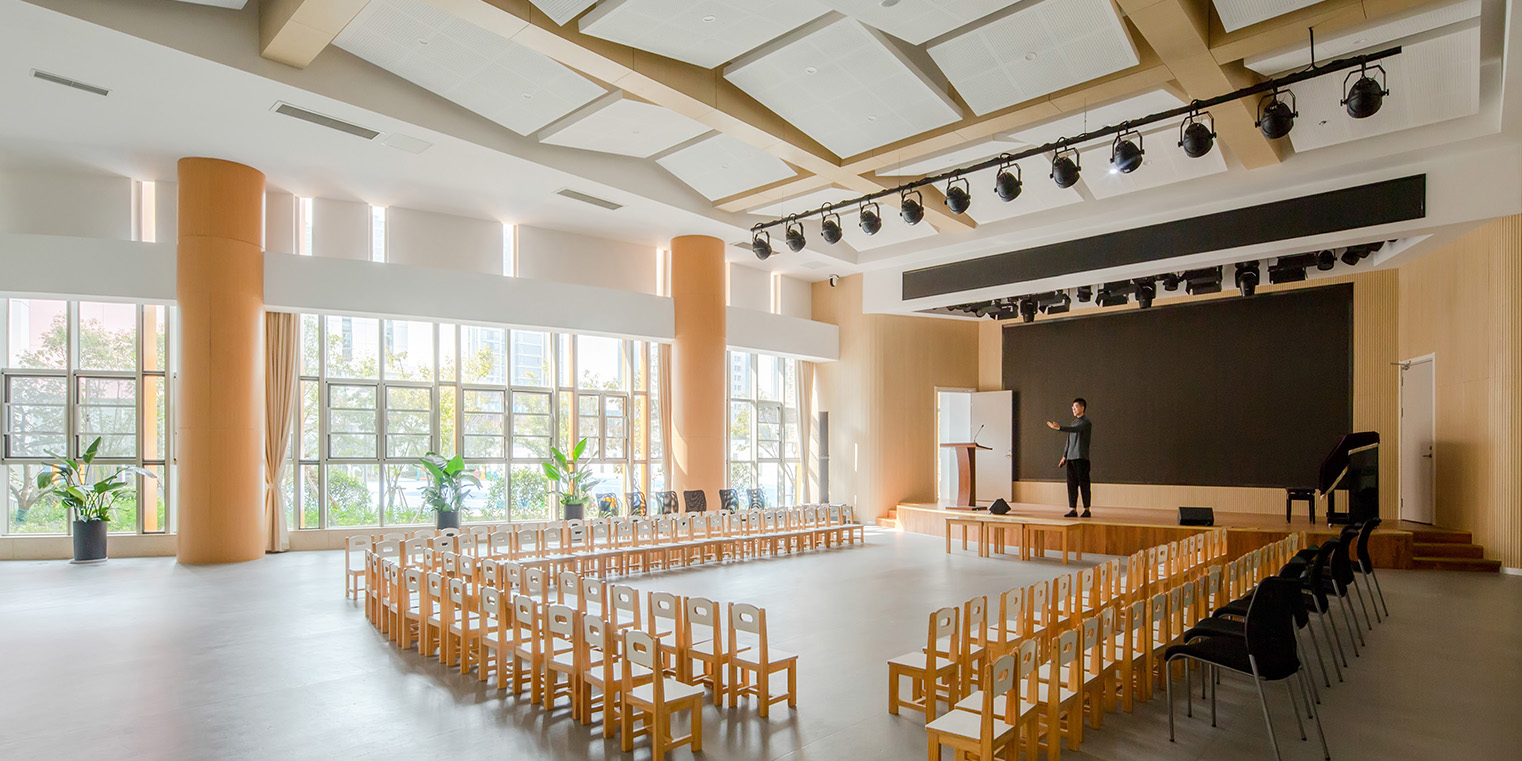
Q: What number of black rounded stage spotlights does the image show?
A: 12